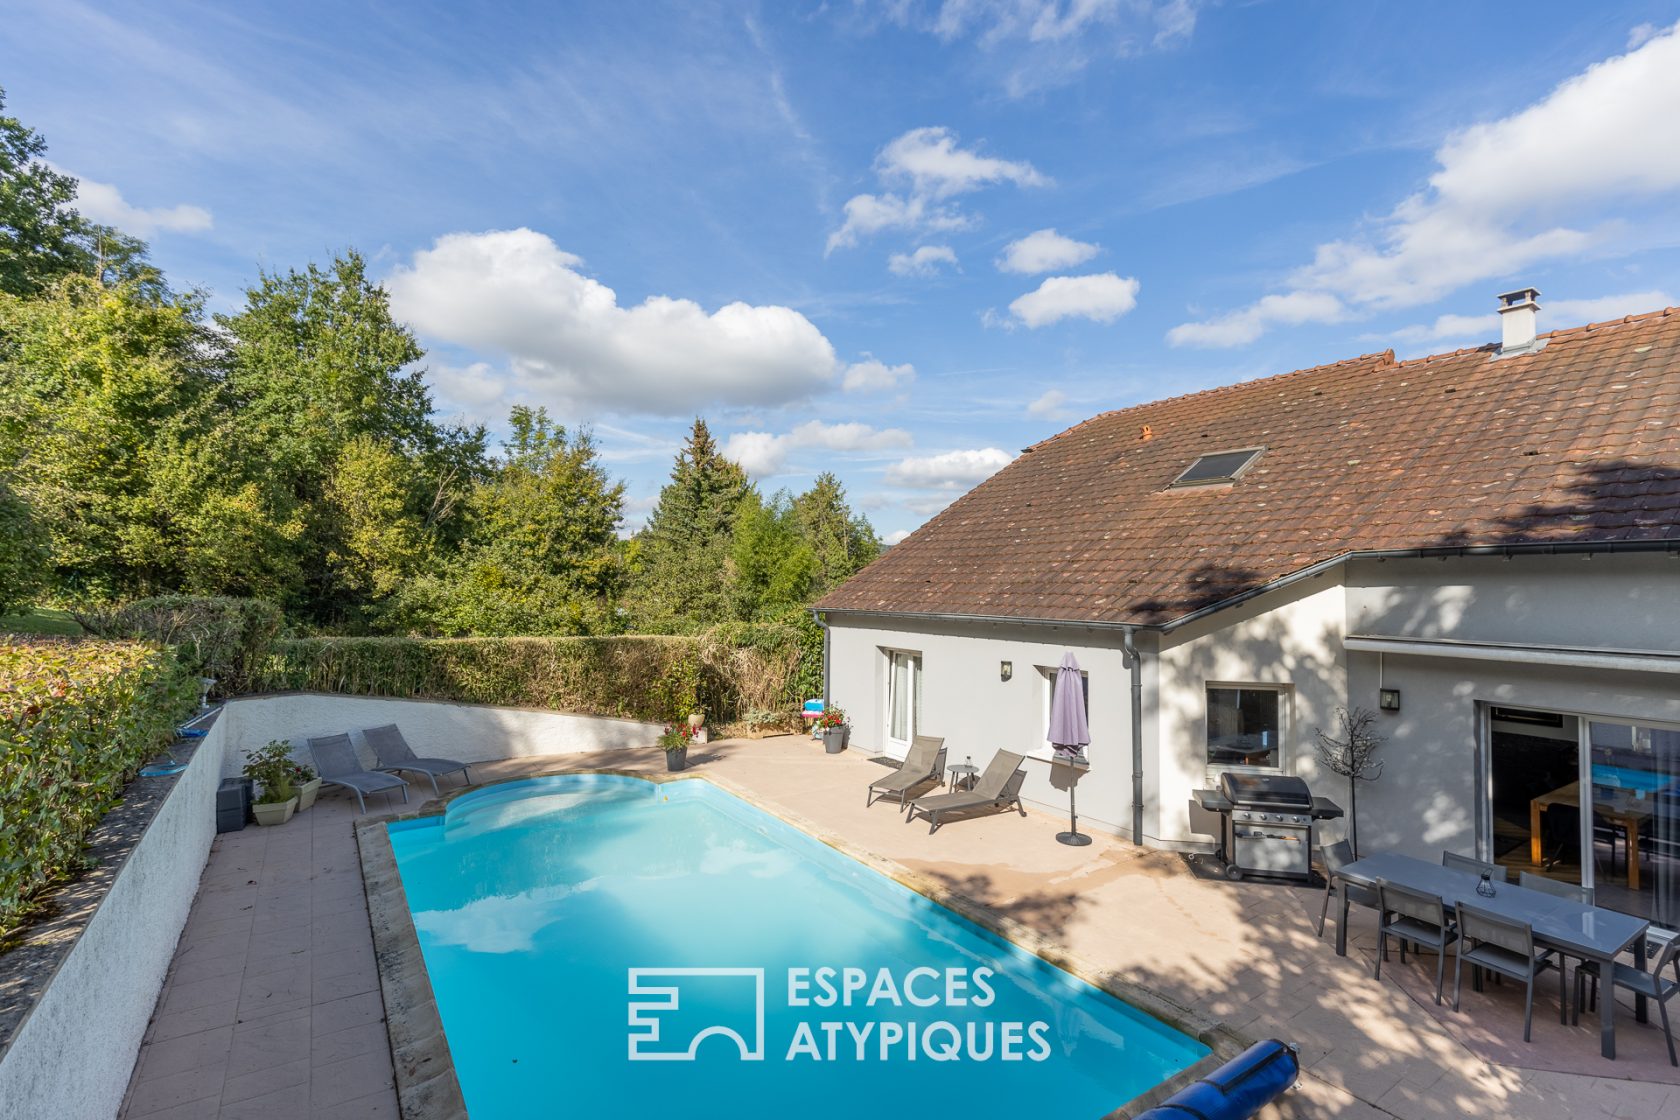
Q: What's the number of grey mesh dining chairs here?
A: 6